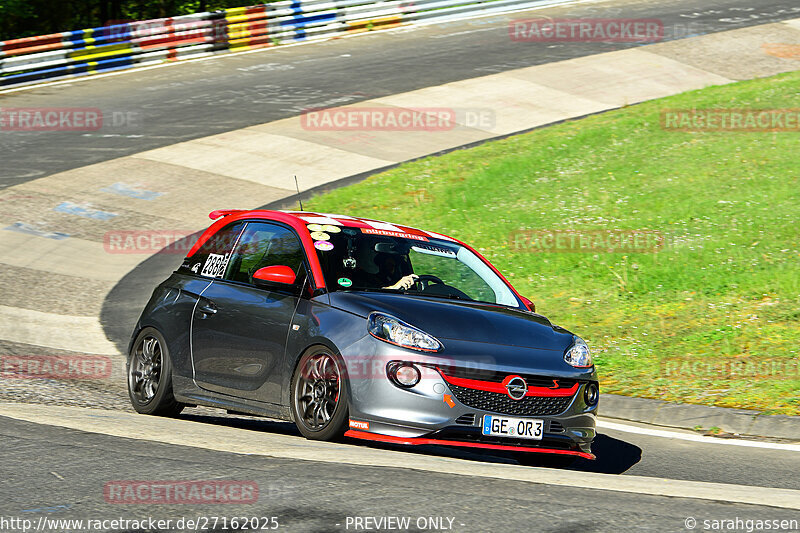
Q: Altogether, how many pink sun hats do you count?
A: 0